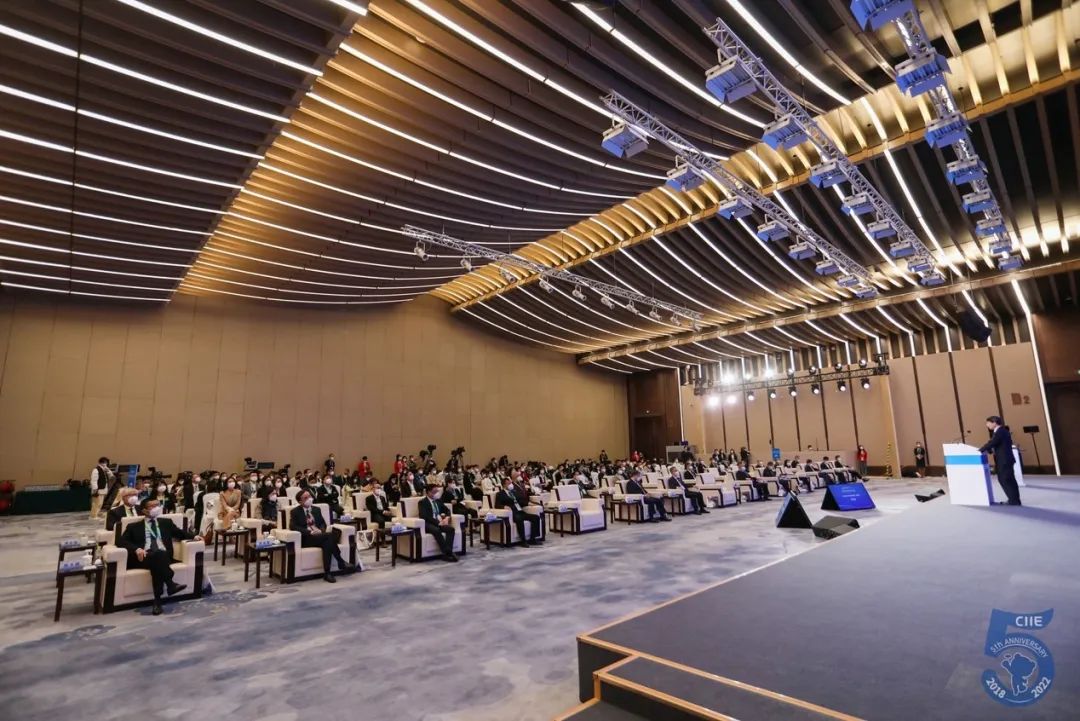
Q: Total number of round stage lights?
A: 15